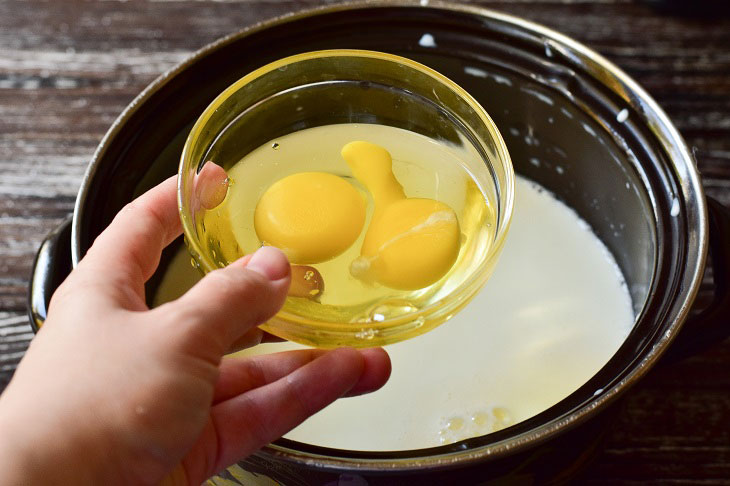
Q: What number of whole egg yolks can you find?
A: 1